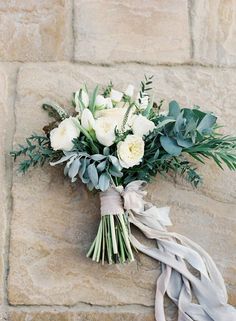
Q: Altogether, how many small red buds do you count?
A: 0